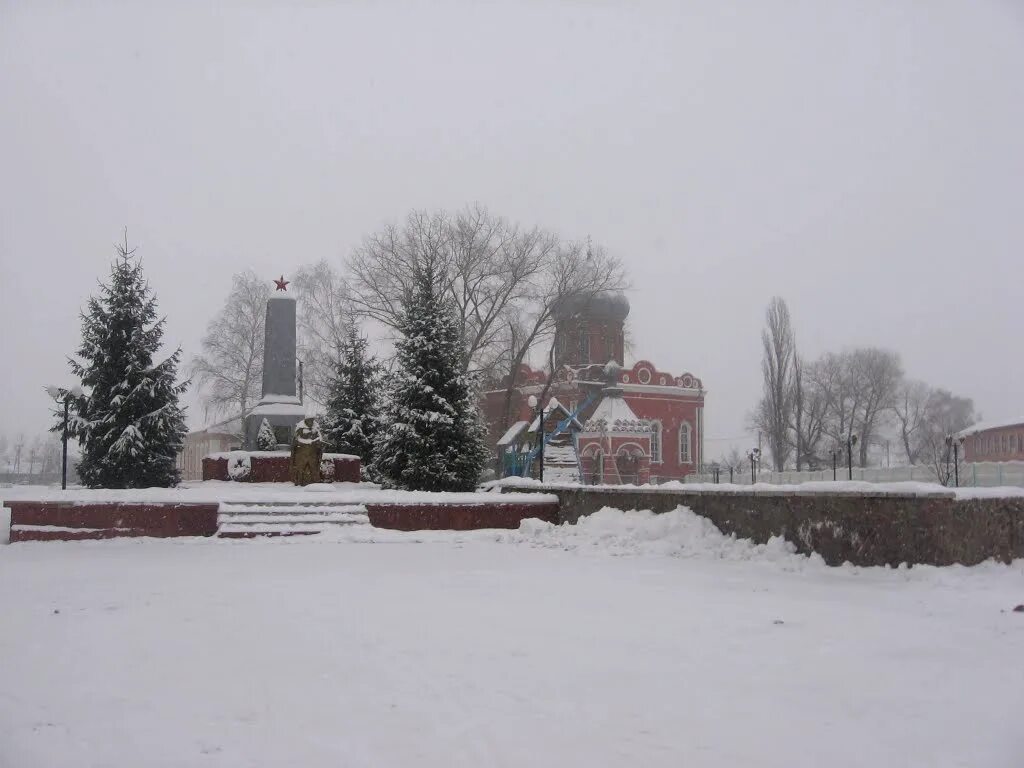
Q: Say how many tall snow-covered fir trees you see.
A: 3